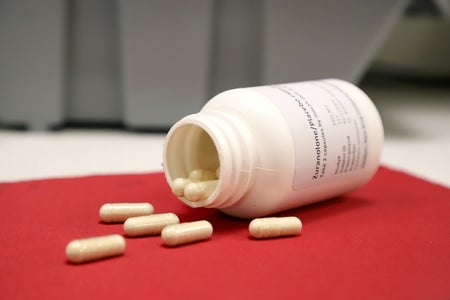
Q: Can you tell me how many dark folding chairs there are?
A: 0